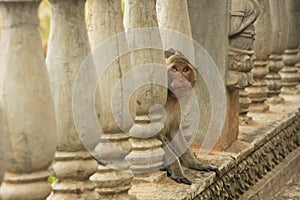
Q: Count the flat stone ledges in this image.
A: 1